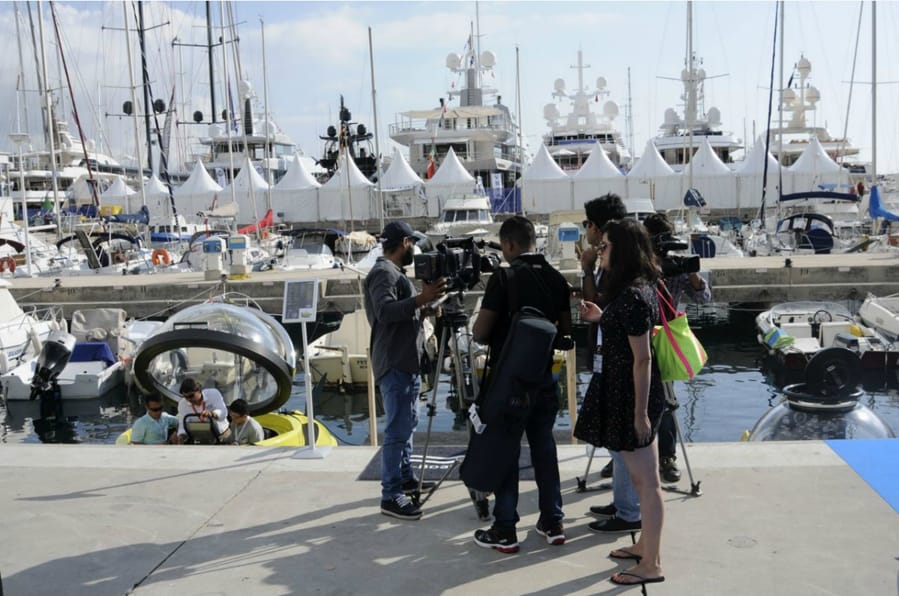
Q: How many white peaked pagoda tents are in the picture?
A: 14